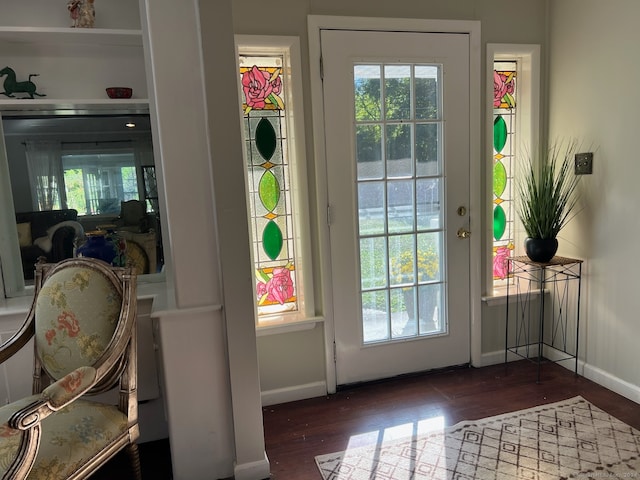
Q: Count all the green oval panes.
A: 6